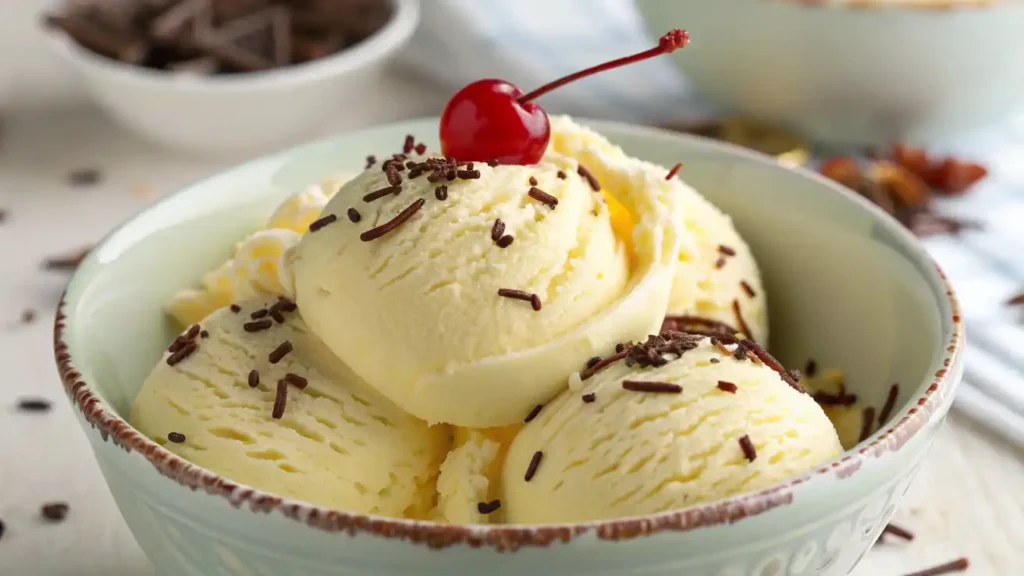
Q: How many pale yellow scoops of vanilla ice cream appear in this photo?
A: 4